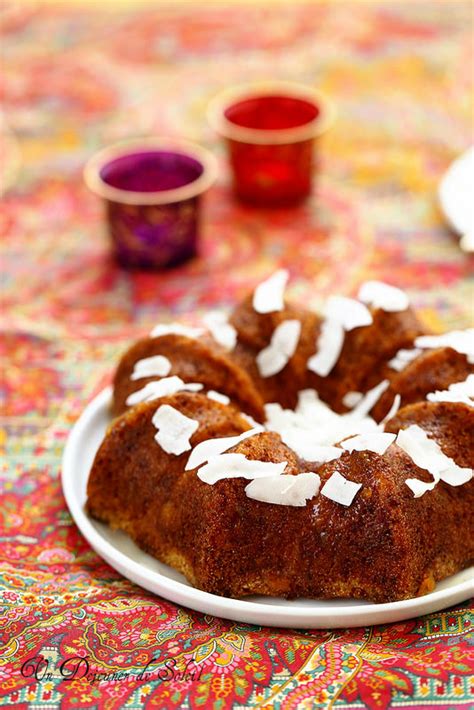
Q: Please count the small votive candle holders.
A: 2